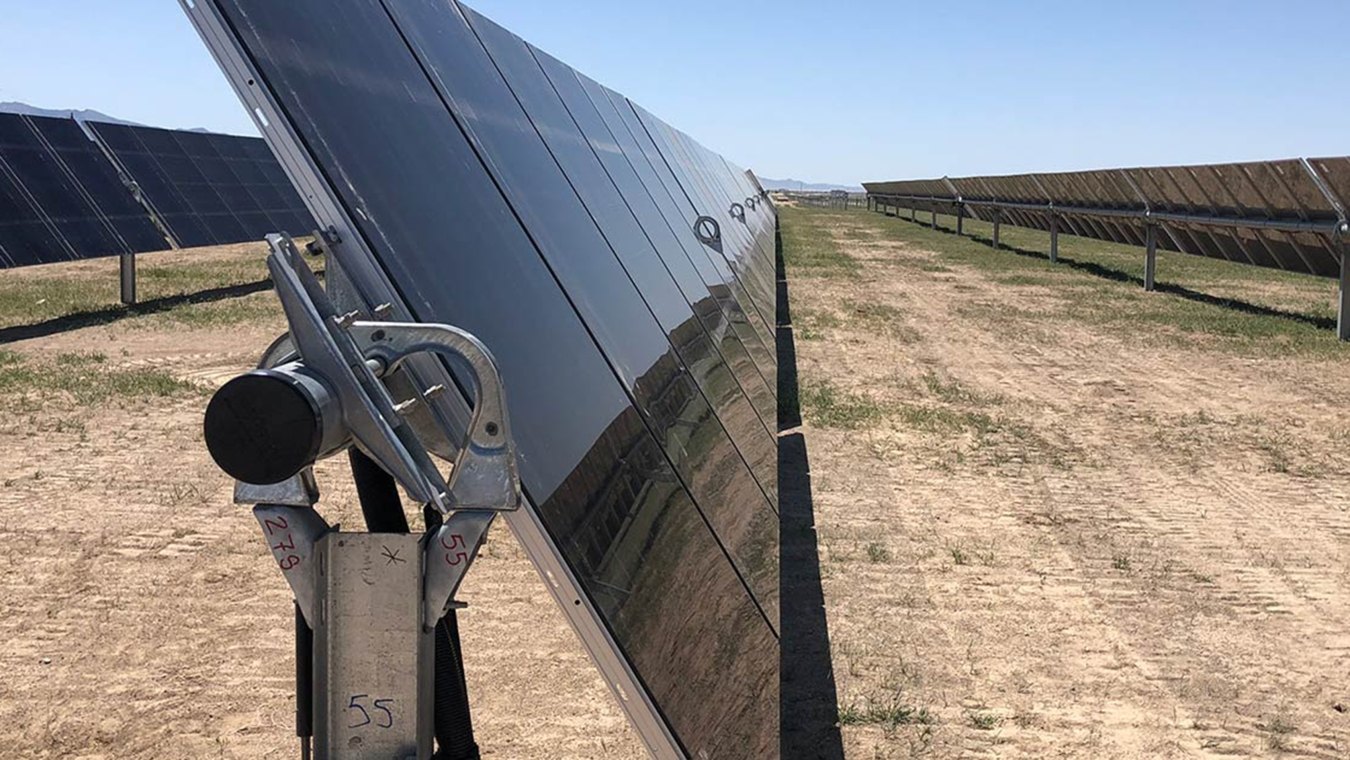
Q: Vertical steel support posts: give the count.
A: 13